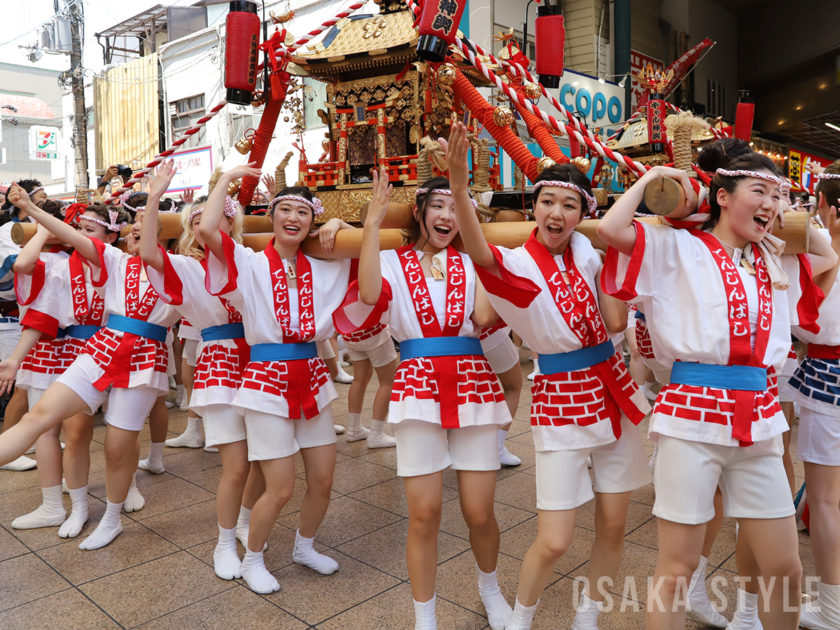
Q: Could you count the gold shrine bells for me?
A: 8